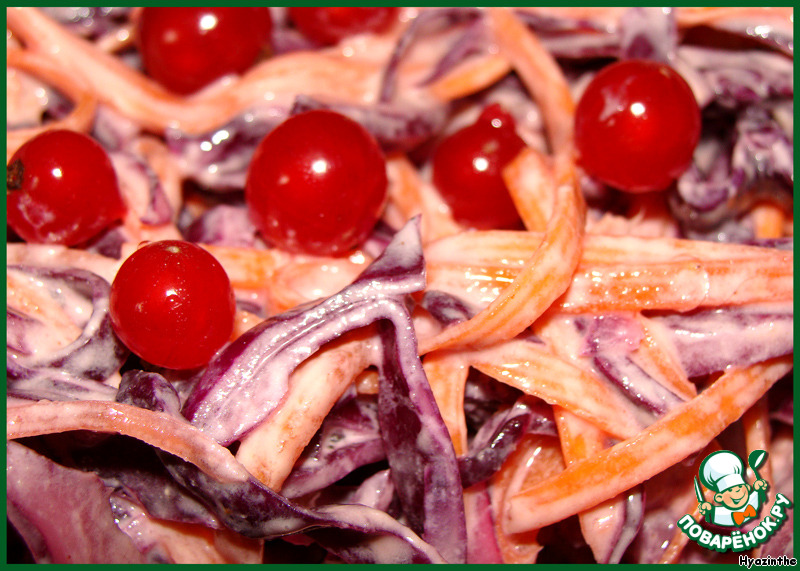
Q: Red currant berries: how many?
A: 7